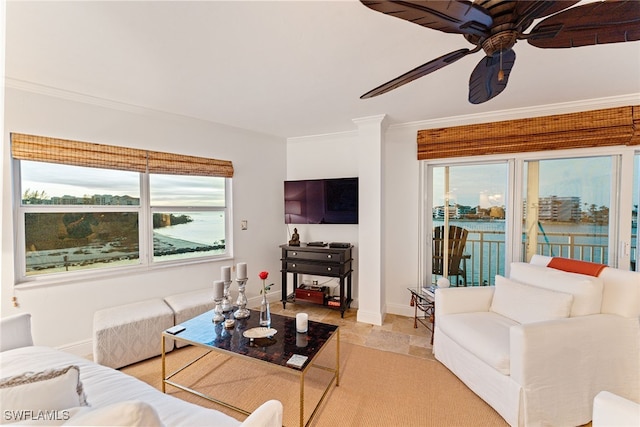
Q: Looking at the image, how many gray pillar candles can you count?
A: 3